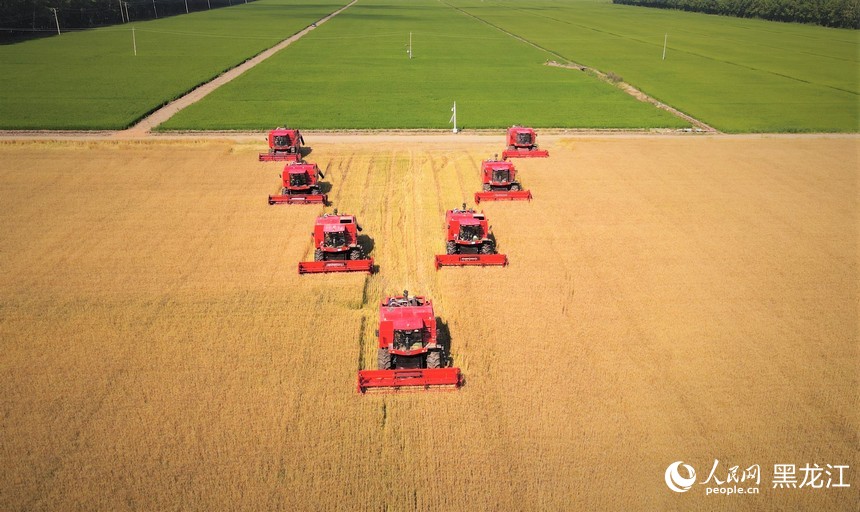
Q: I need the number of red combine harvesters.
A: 7